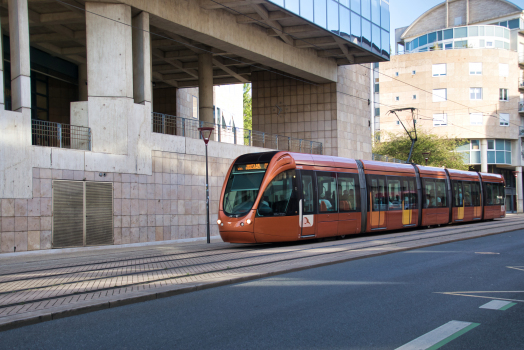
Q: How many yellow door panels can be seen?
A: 2